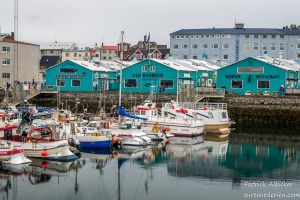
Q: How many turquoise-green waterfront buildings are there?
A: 3